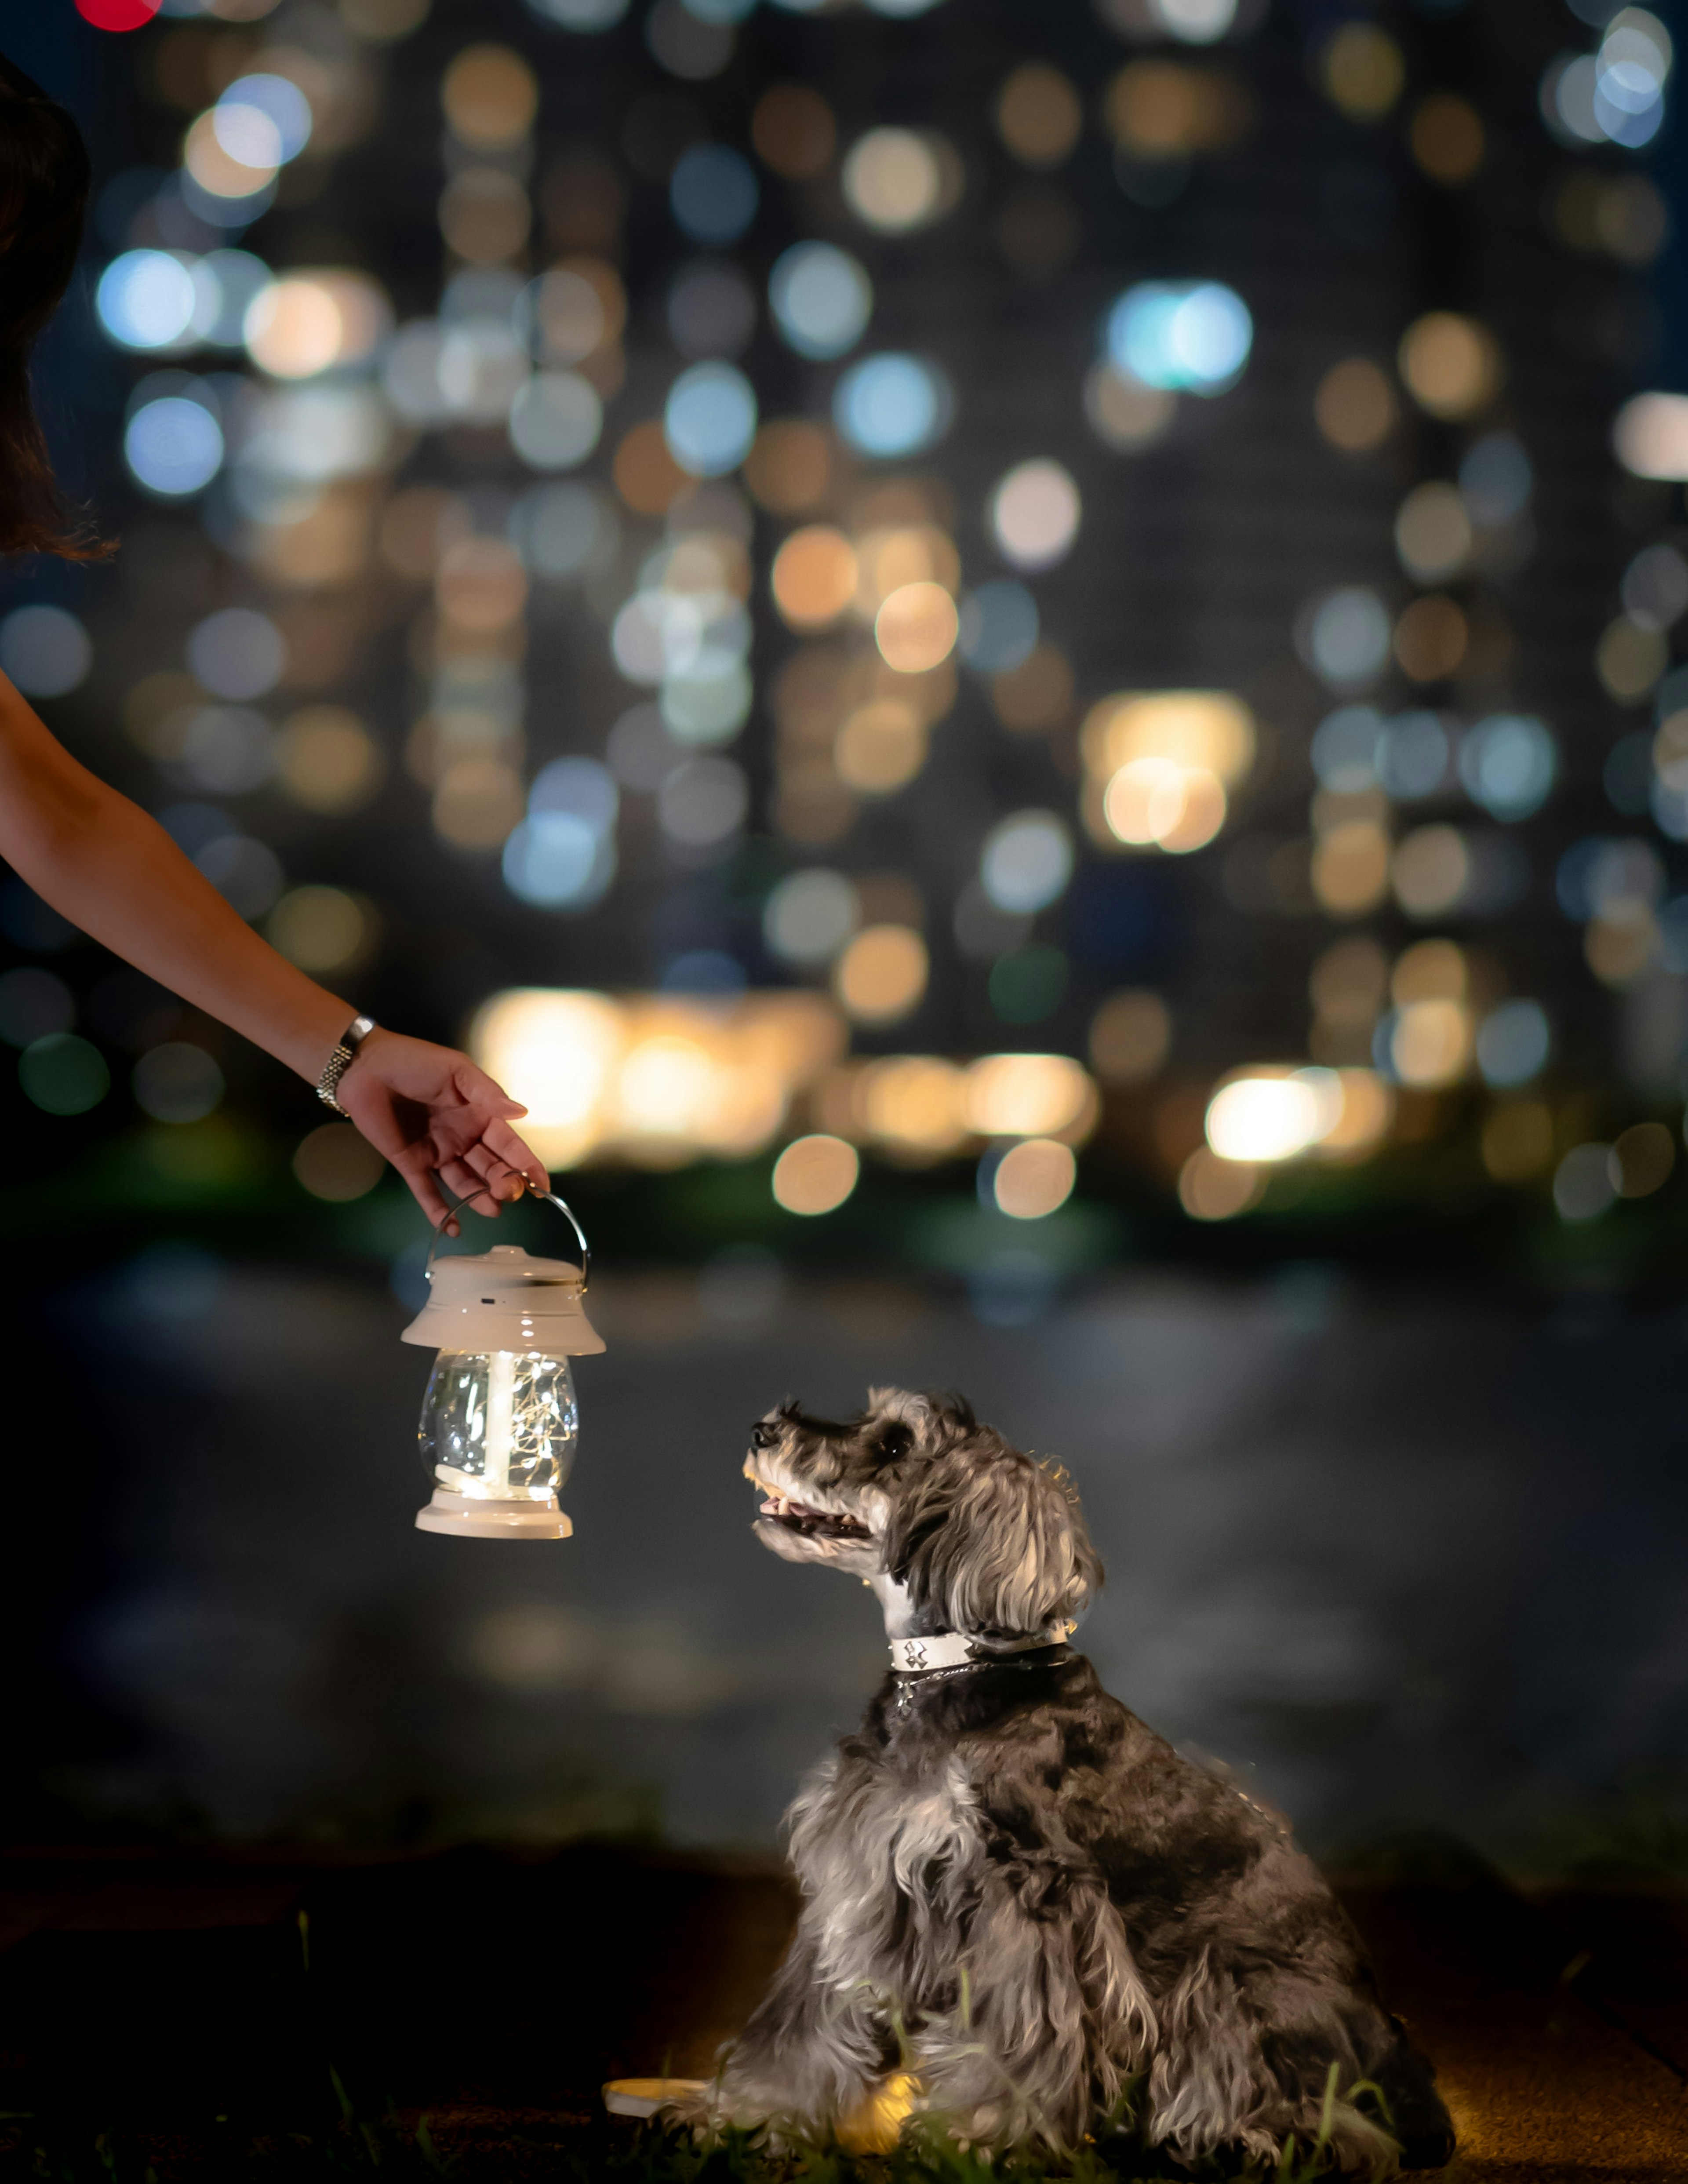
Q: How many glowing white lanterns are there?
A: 1